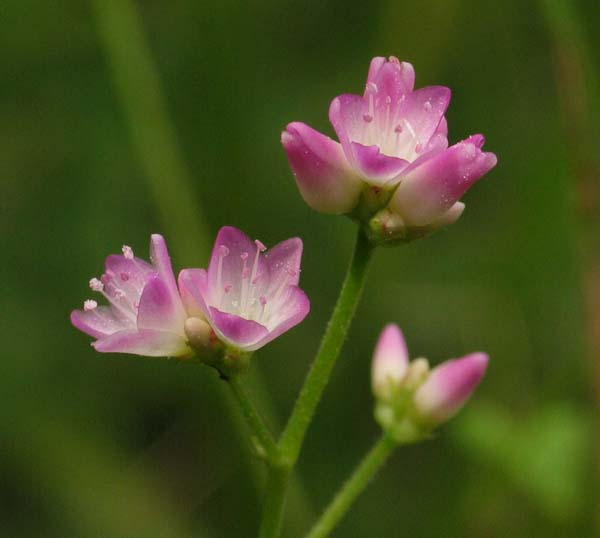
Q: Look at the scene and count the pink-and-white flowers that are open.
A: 3